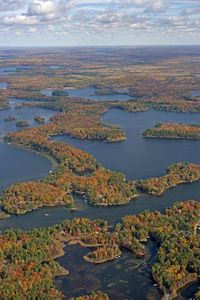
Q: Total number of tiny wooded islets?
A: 3